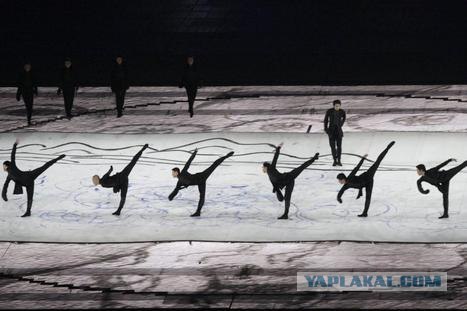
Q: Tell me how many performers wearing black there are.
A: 11